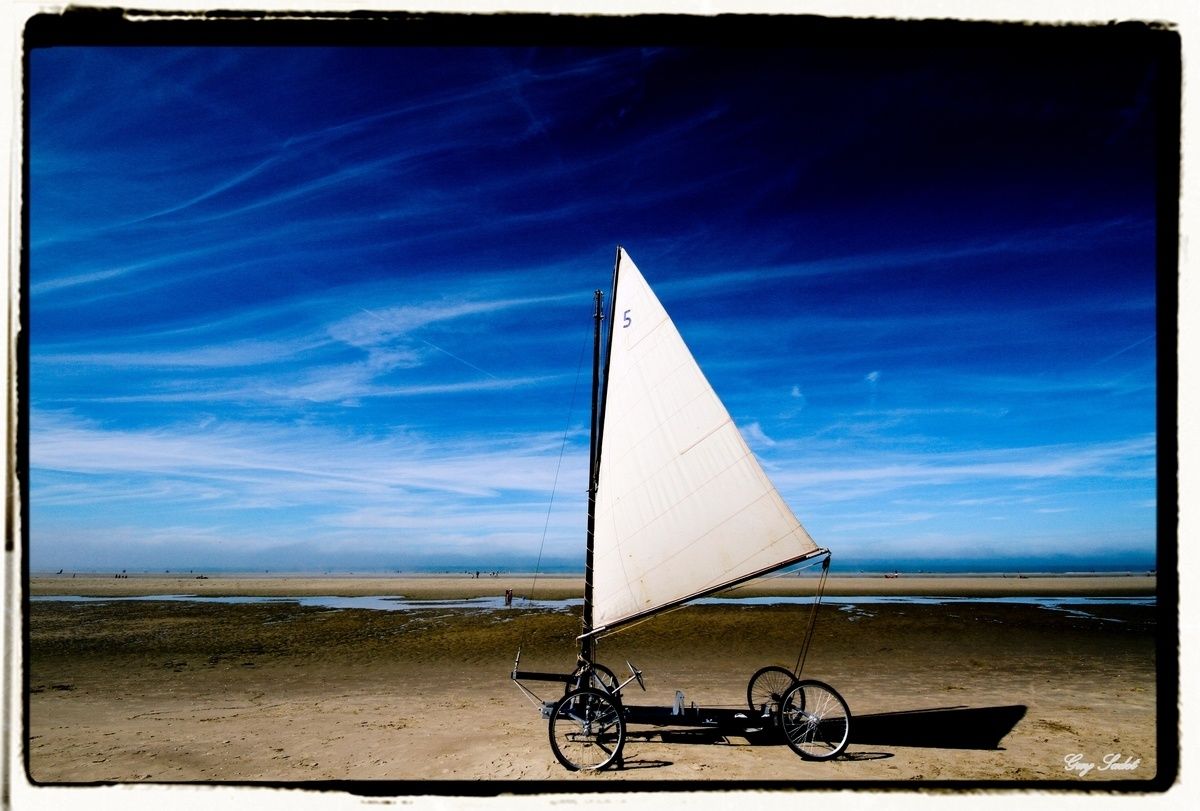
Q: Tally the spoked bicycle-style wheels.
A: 4